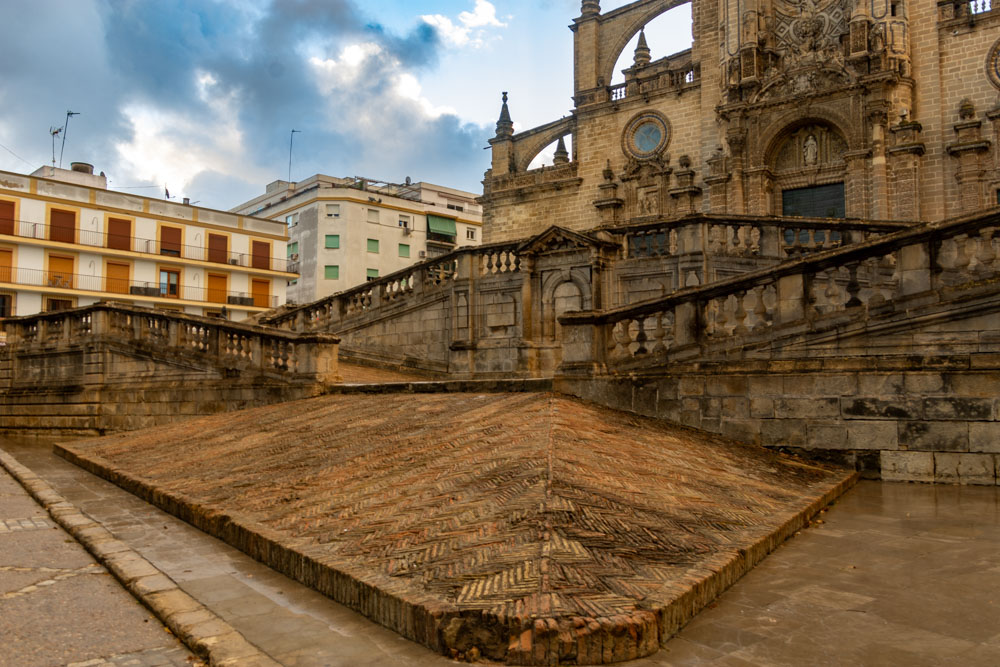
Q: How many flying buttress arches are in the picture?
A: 2